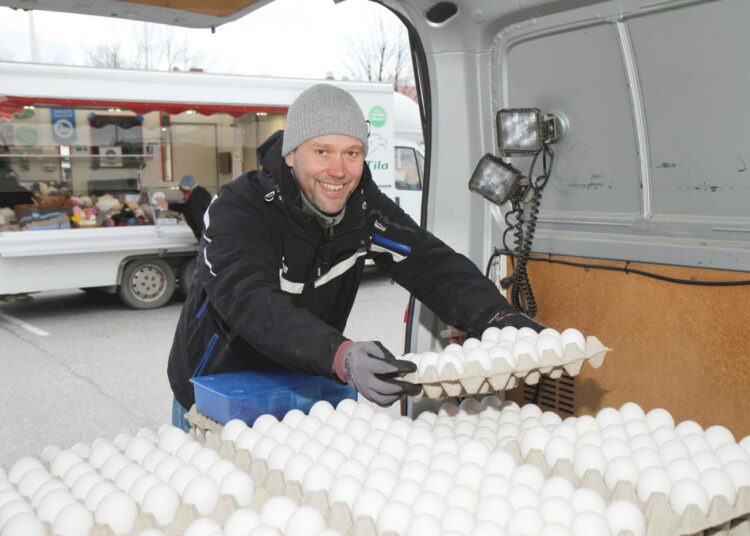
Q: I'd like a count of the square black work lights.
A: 2